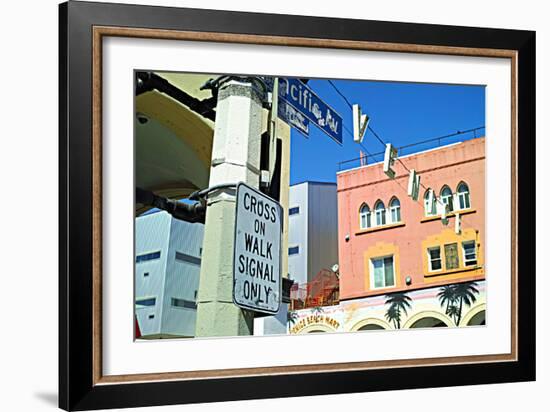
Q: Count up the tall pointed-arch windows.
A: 6